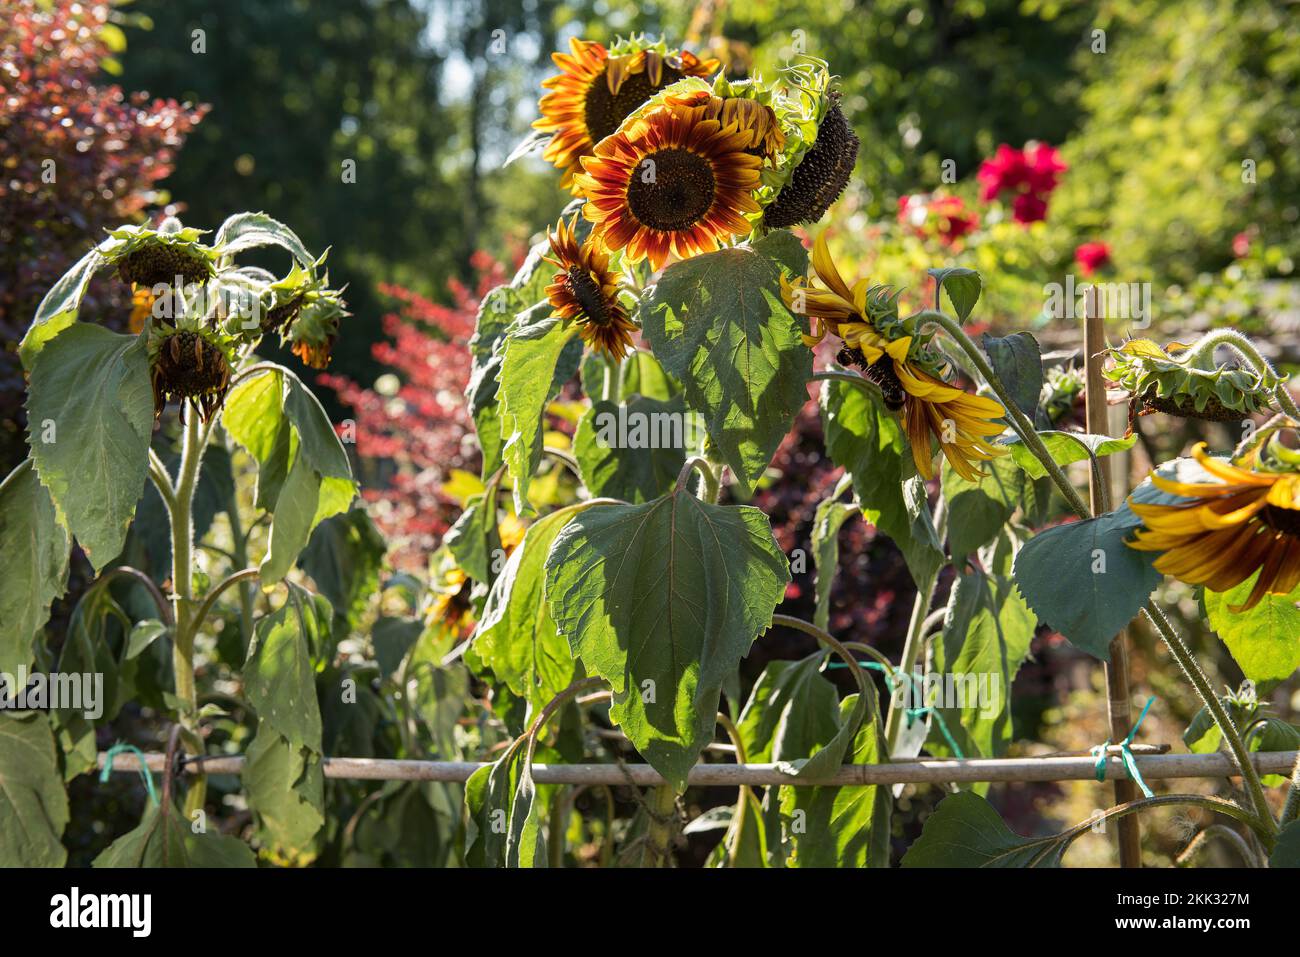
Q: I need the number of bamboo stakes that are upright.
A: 1